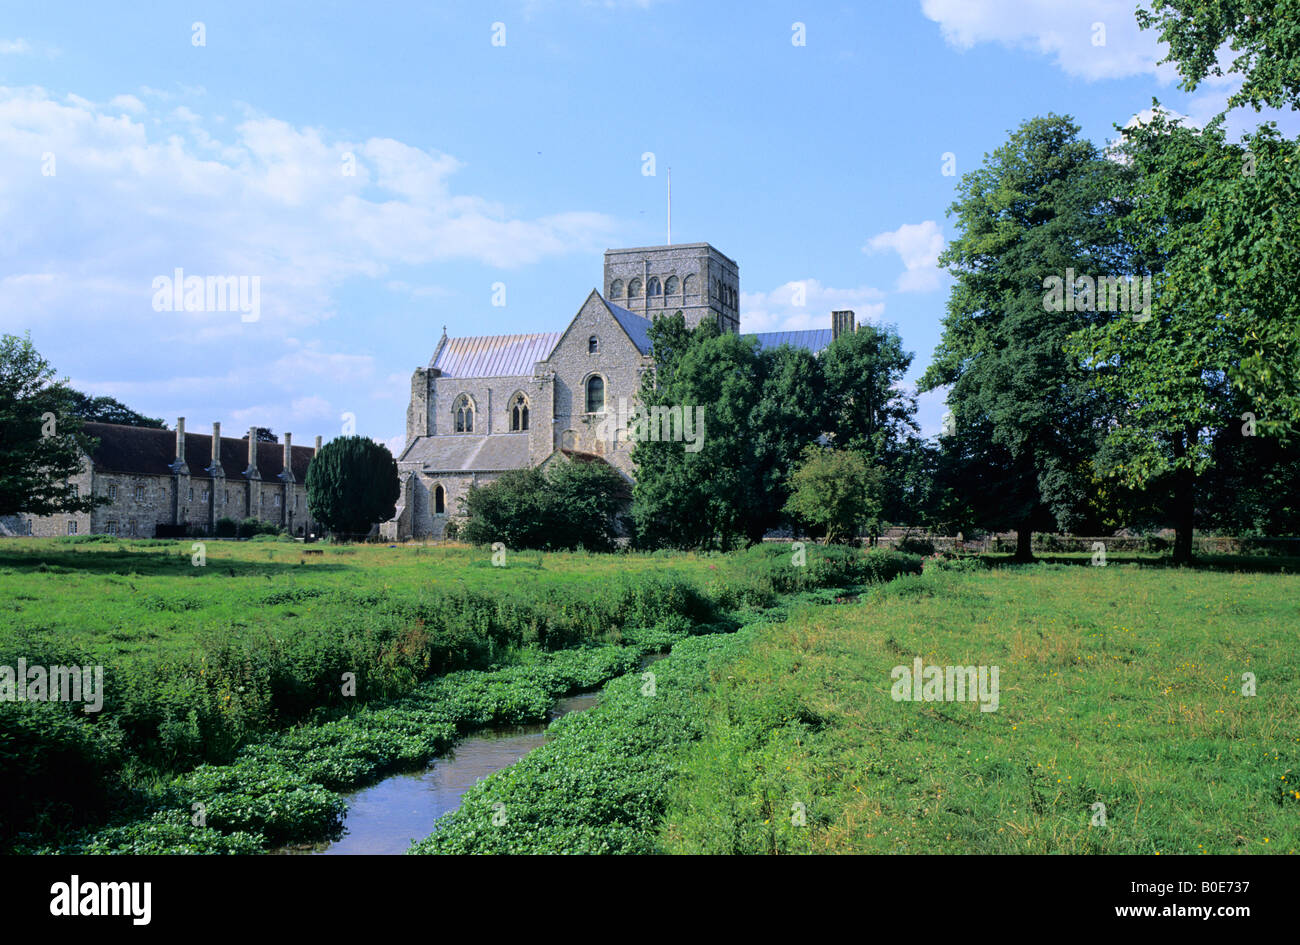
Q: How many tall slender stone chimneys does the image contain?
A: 5